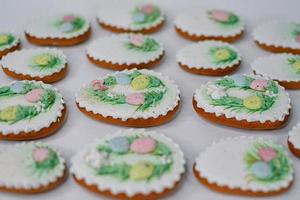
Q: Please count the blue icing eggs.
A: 7